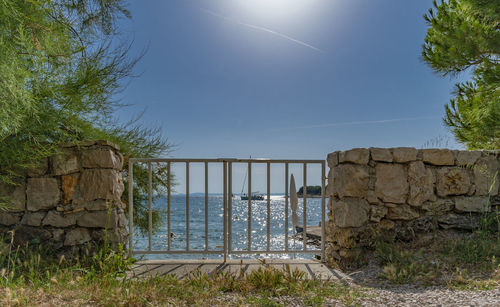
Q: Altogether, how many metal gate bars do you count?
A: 12